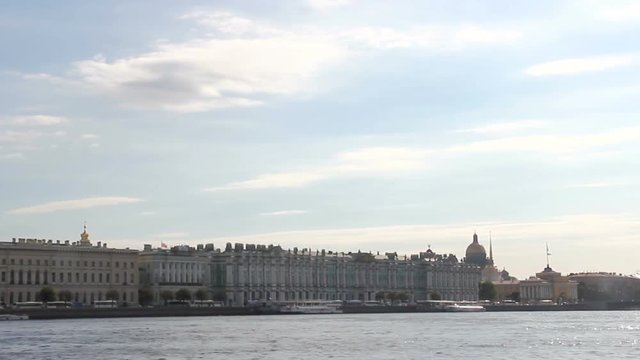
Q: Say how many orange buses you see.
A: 0